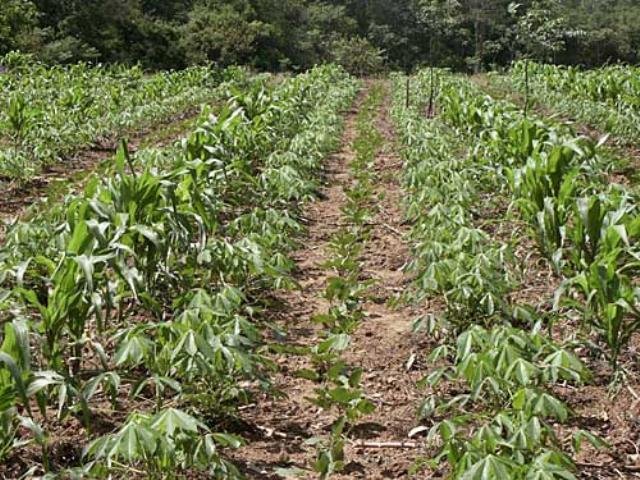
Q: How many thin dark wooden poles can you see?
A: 3